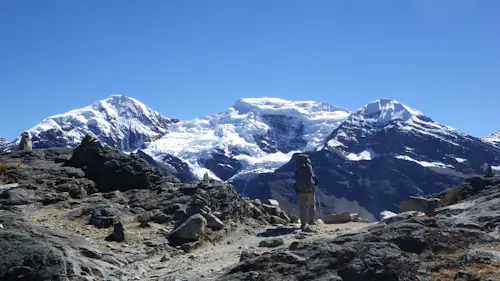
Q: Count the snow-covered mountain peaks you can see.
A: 3